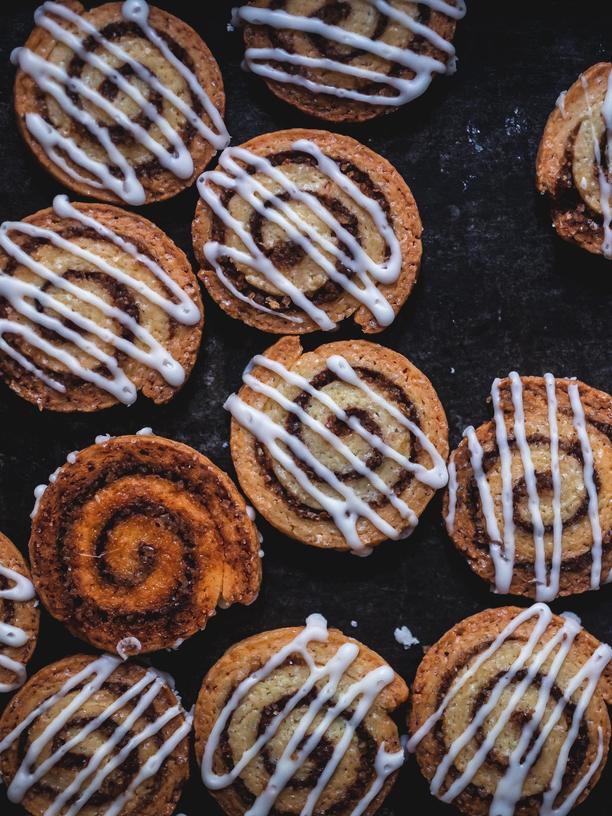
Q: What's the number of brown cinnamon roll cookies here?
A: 12